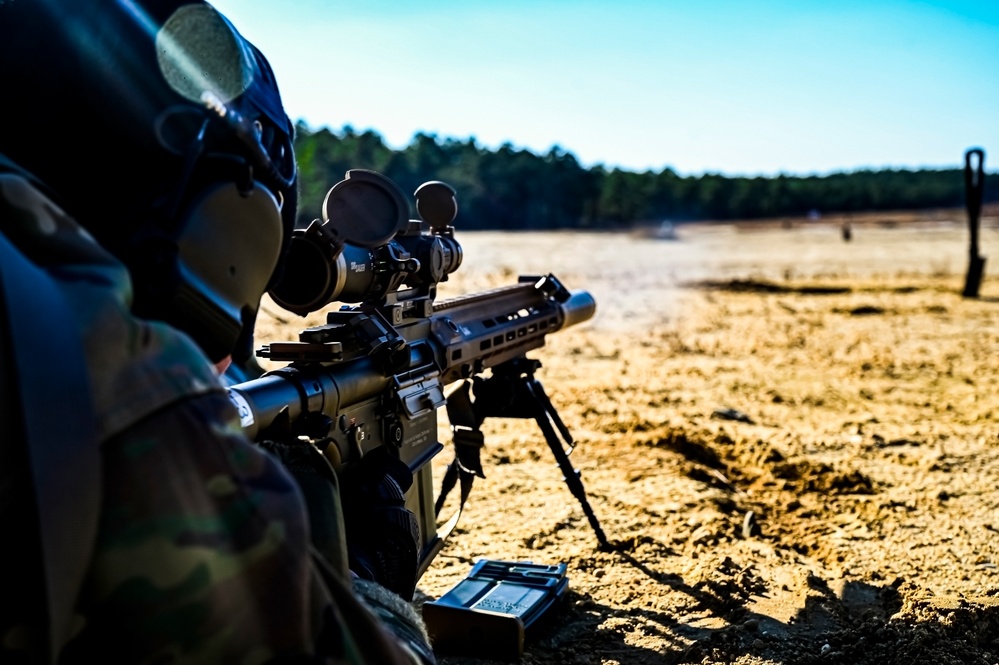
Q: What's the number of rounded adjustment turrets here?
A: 2